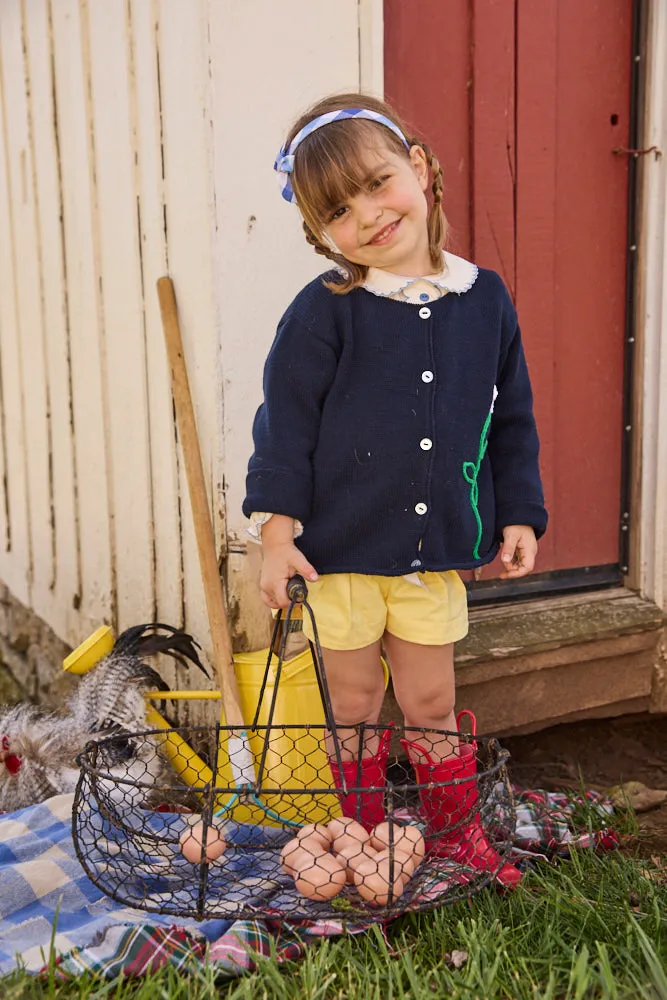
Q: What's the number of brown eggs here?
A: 10